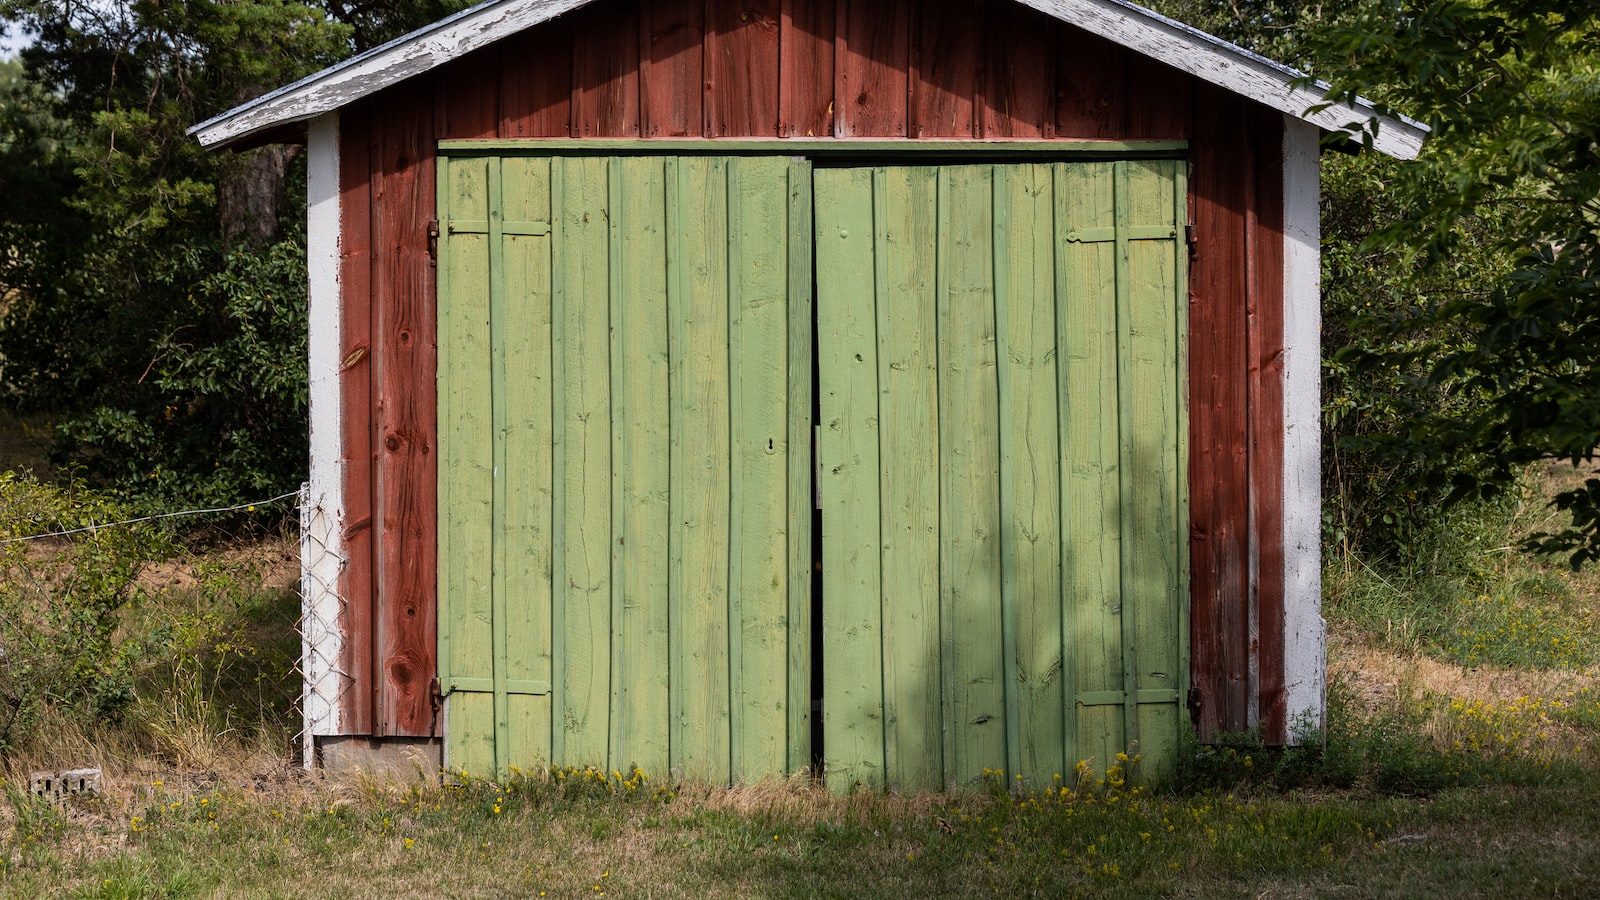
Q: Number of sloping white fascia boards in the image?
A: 2